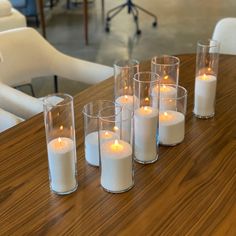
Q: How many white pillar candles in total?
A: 8